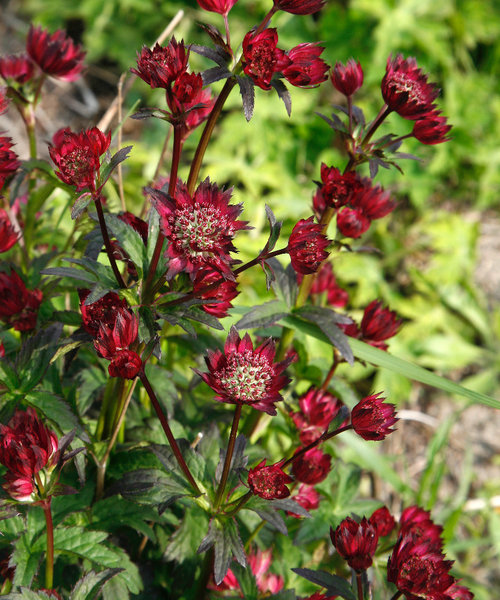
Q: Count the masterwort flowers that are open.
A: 2